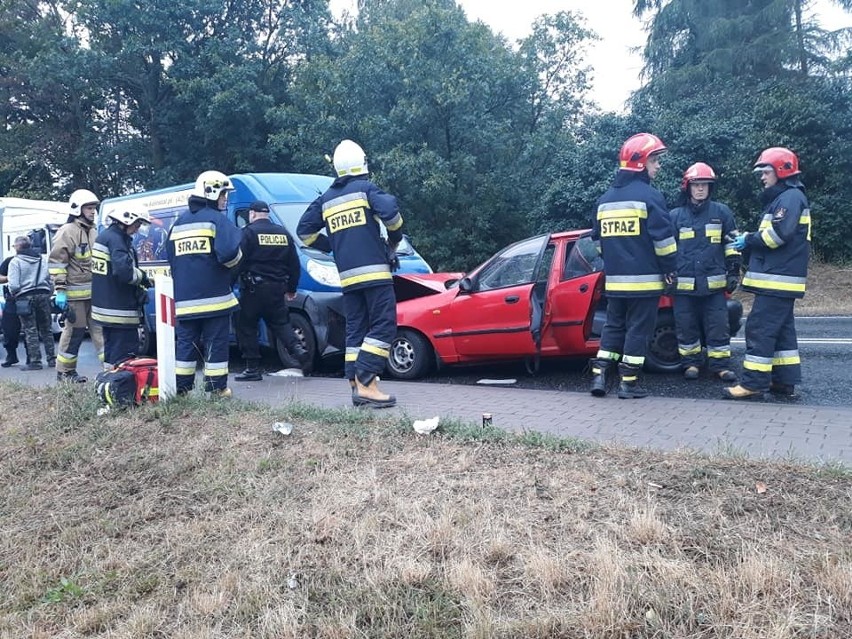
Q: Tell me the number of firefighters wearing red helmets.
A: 3